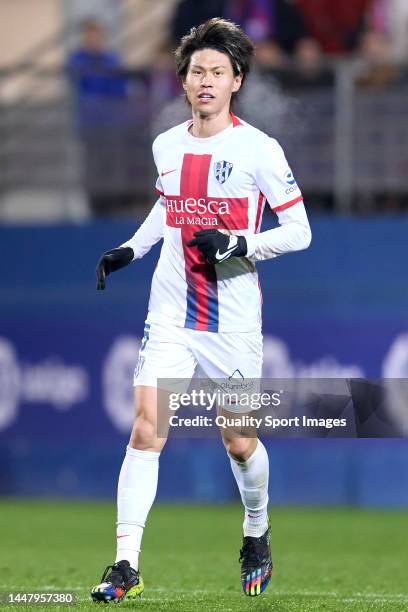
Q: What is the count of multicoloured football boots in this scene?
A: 2